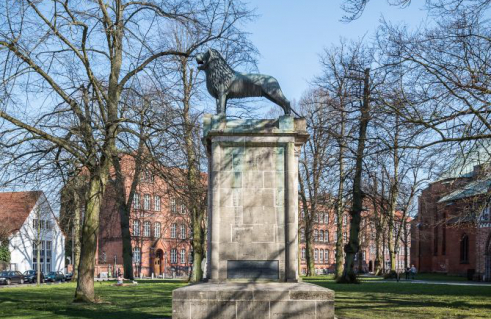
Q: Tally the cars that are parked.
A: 4